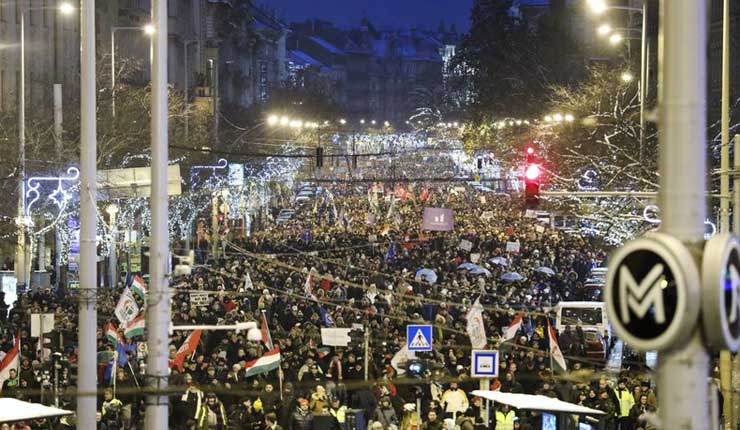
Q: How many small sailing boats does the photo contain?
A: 0